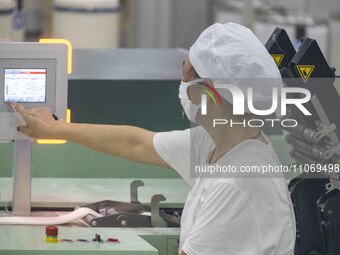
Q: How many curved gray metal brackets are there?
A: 2